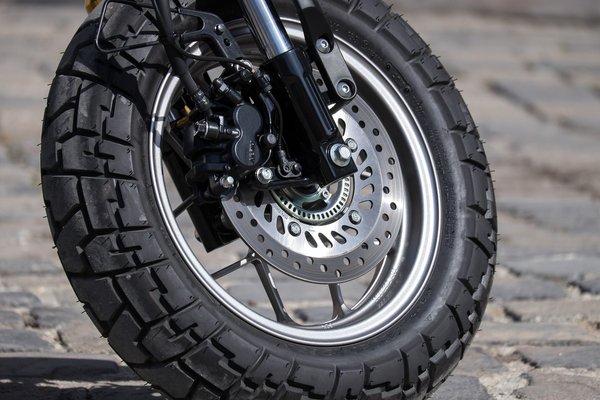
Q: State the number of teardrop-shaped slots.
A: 12